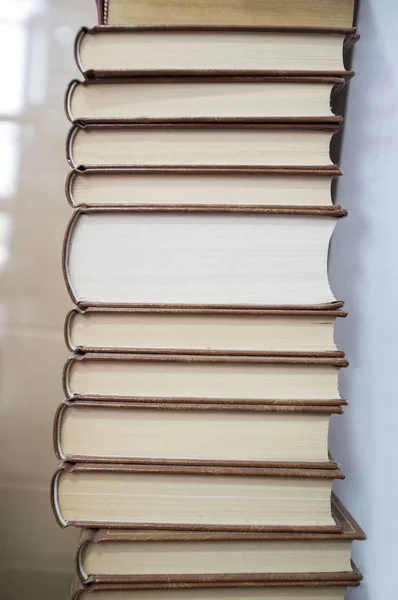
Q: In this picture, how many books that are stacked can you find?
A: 12